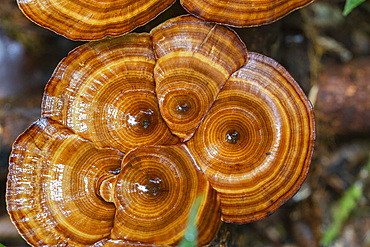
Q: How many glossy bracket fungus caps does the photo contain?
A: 7